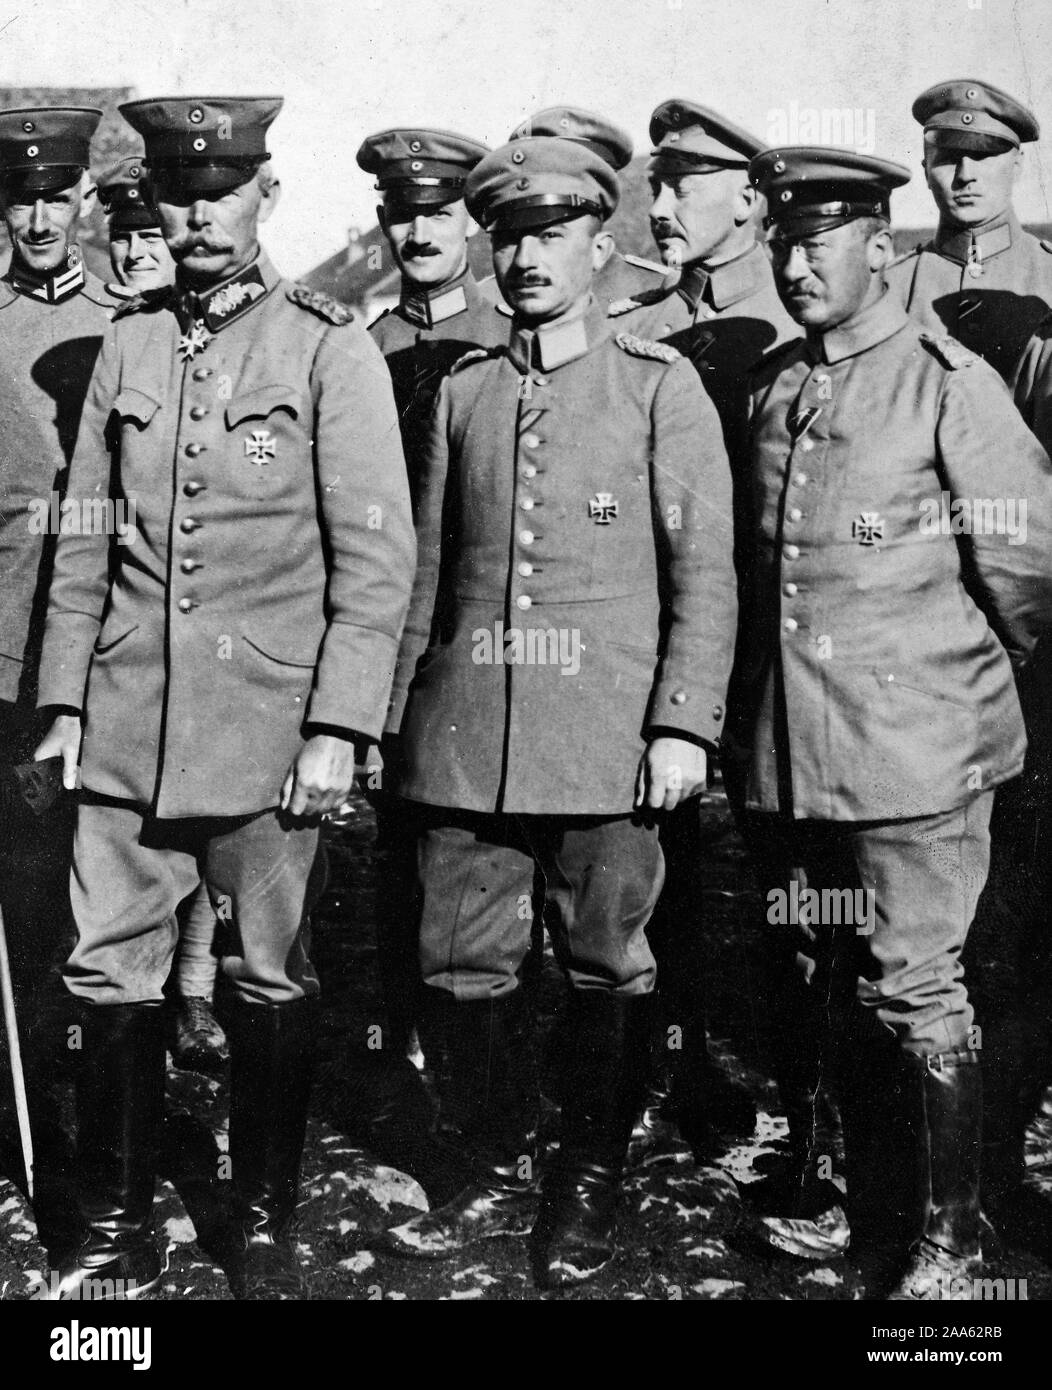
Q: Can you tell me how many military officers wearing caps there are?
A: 9